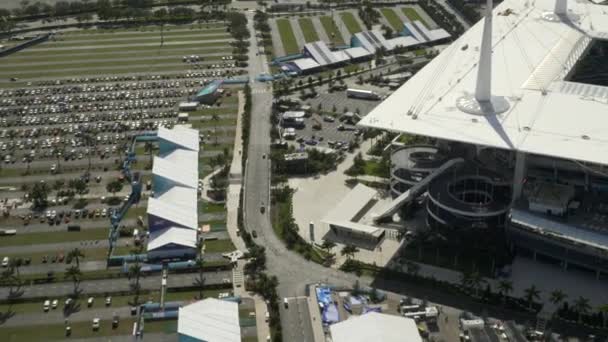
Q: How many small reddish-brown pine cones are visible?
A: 0